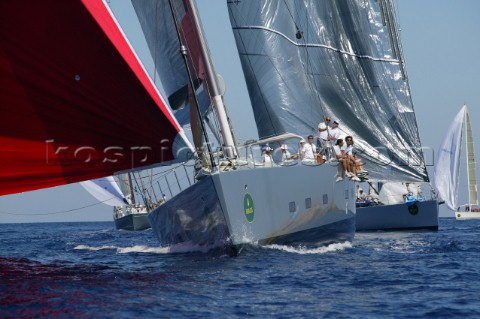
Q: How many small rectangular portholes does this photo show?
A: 4